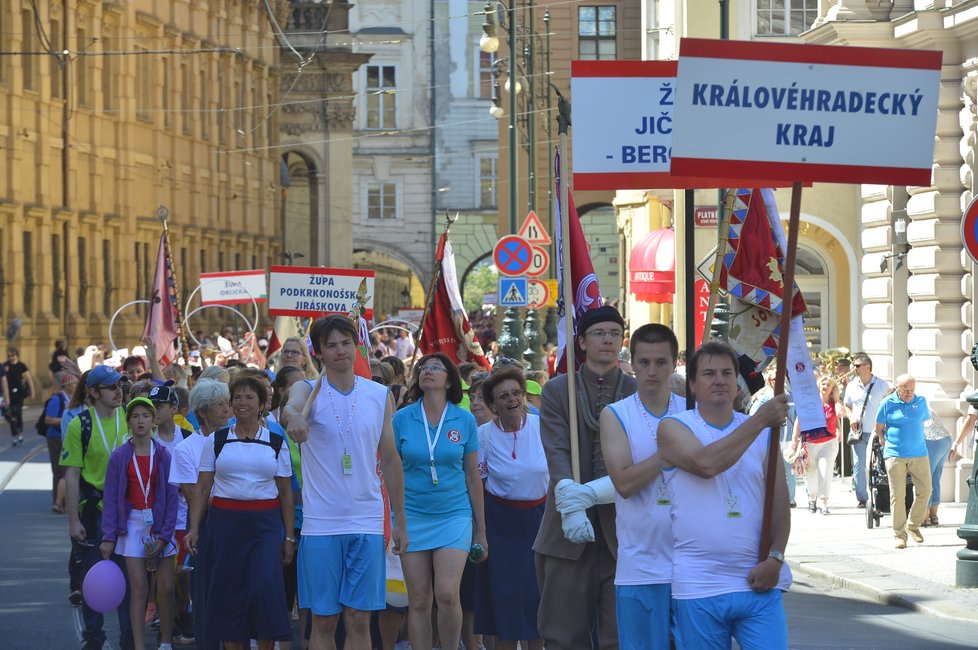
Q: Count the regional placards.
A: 4